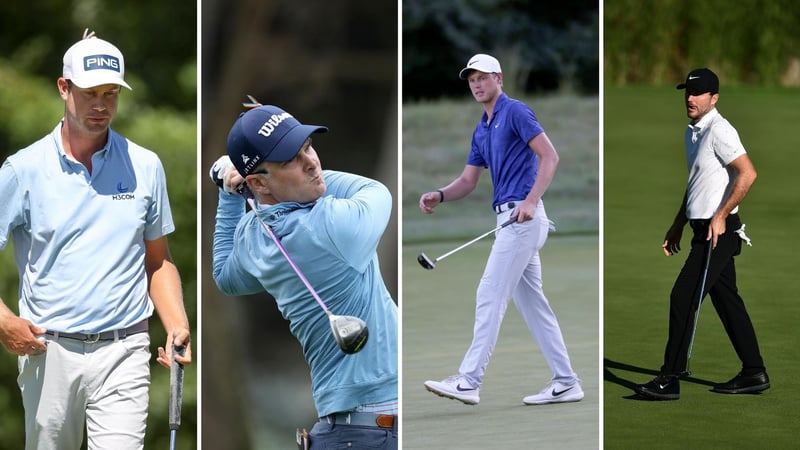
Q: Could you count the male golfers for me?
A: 4